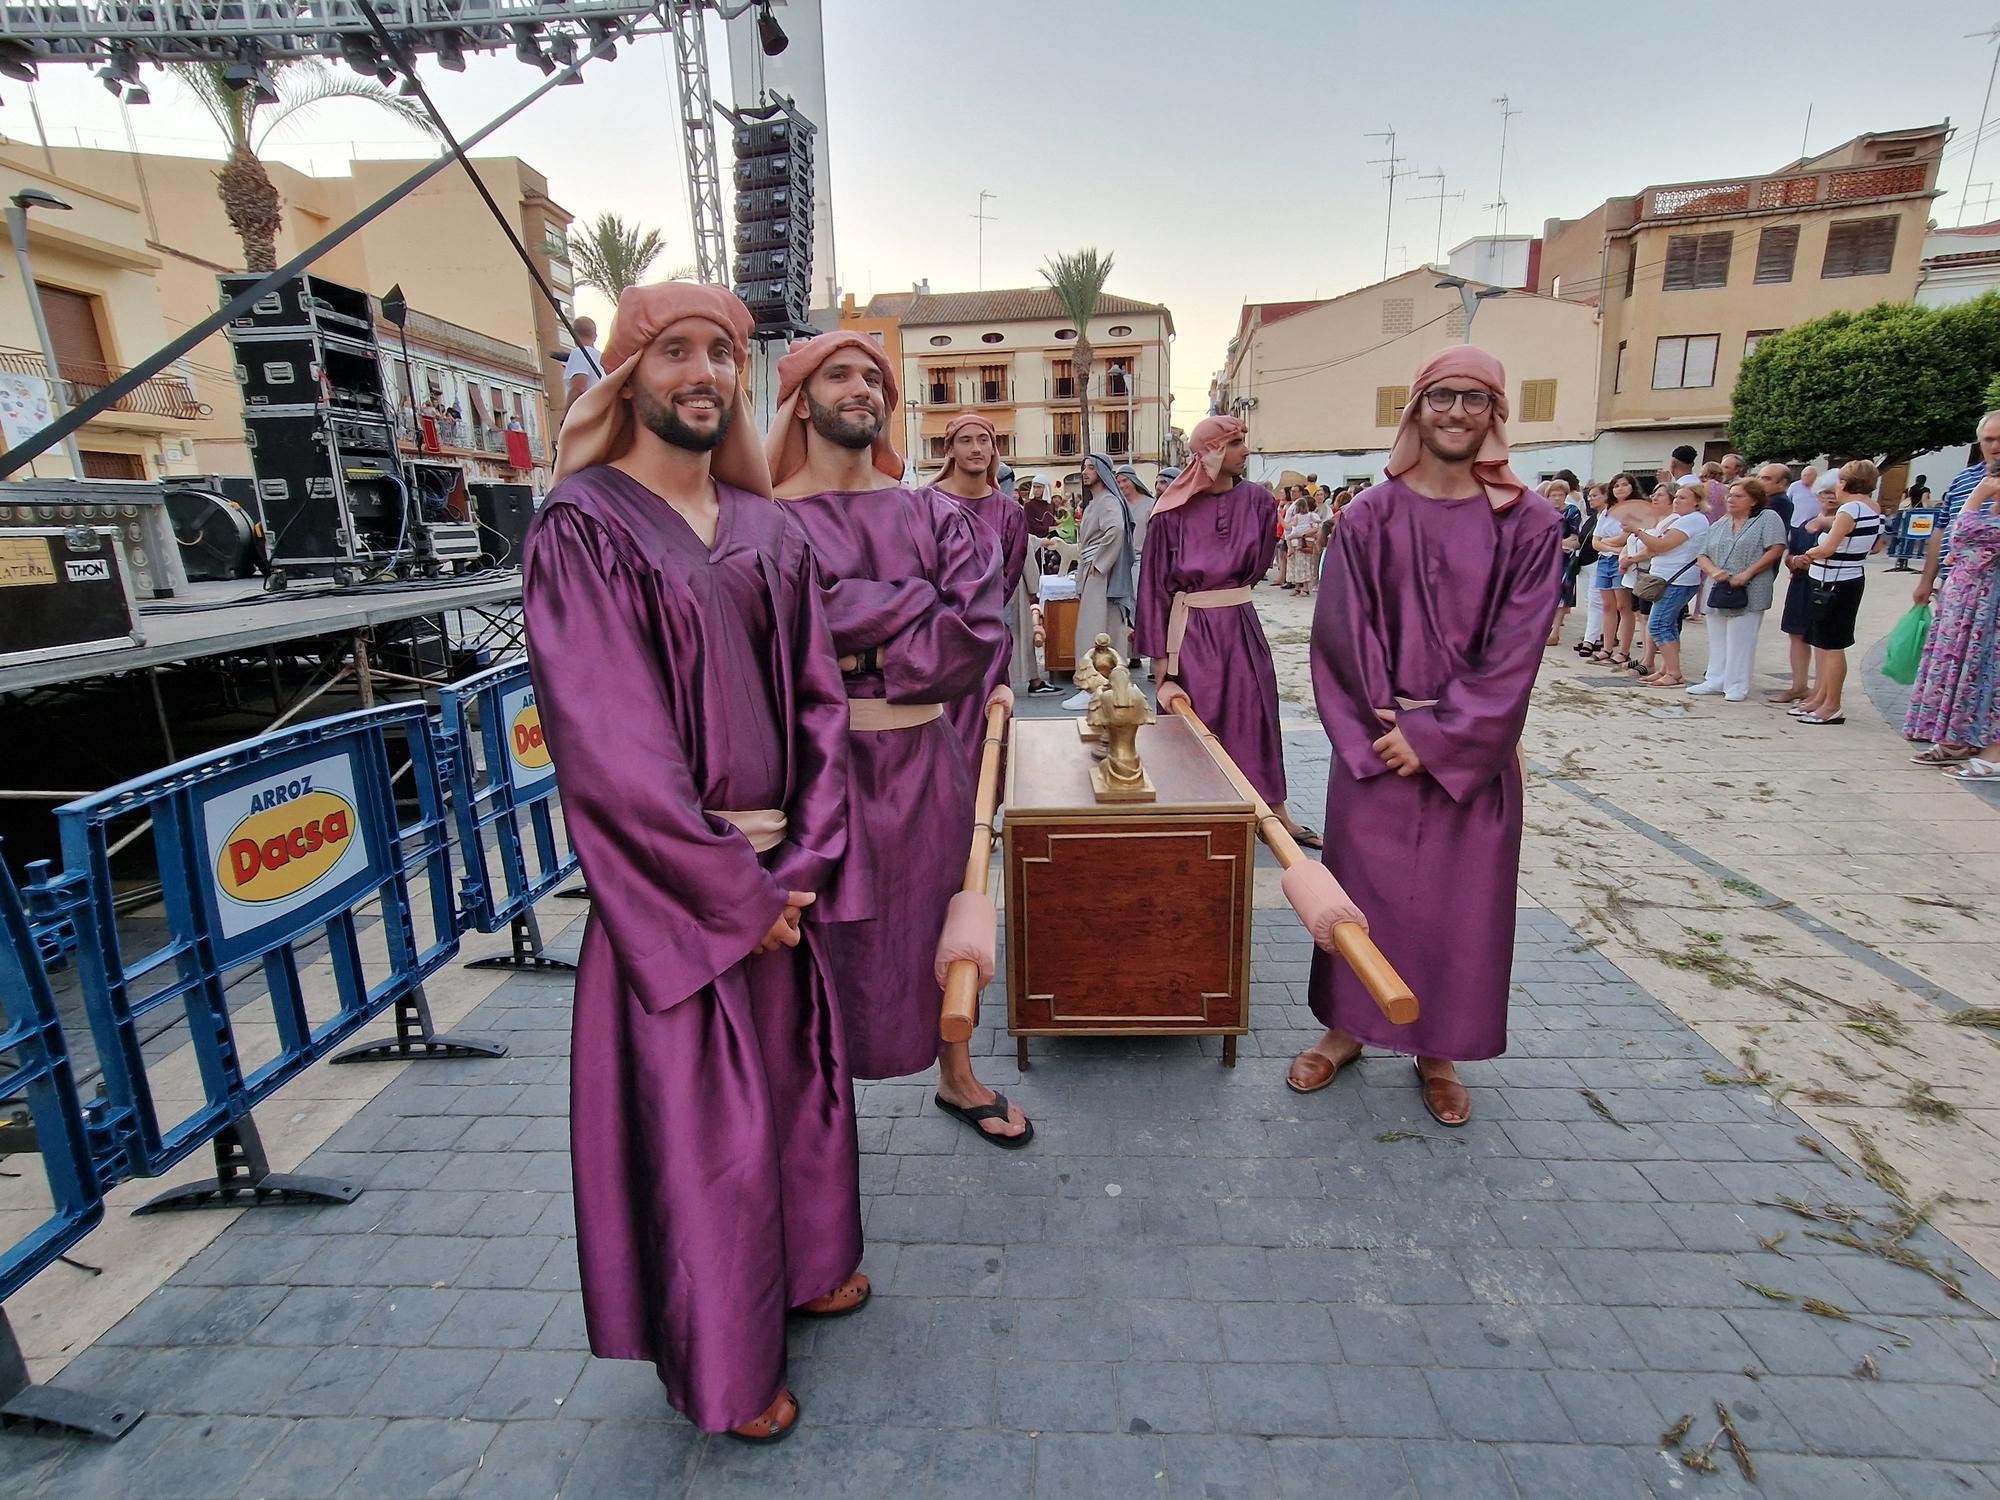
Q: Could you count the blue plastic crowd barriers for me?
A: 4